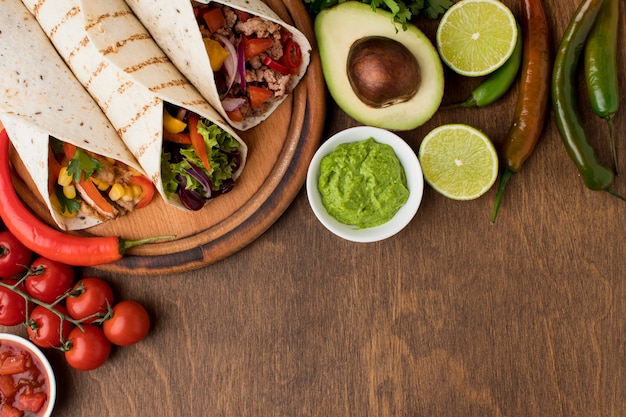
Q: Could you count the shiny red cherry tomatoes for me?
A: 7